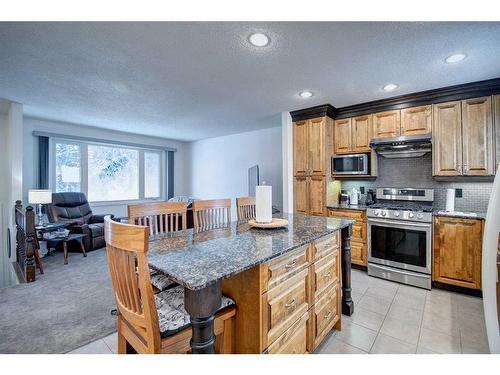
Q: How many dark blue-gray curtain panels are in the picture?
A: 2